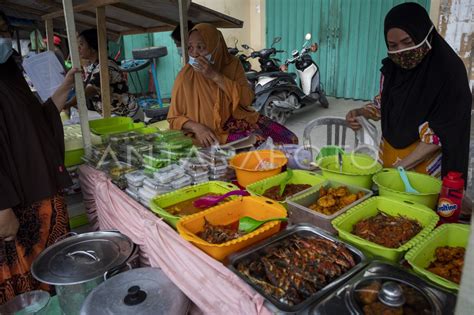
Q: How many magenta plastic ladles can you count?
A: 1